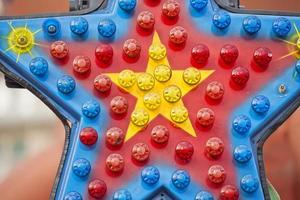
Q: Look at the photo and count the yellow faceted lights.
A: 9